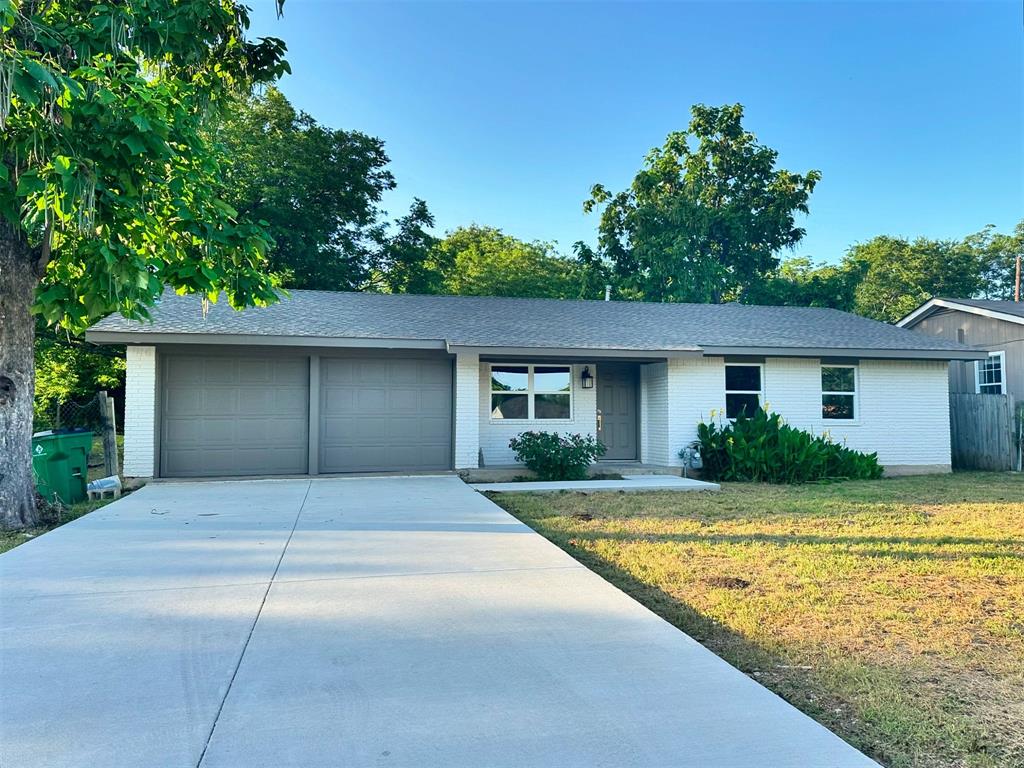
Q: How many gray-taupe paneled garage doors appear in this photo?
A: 2